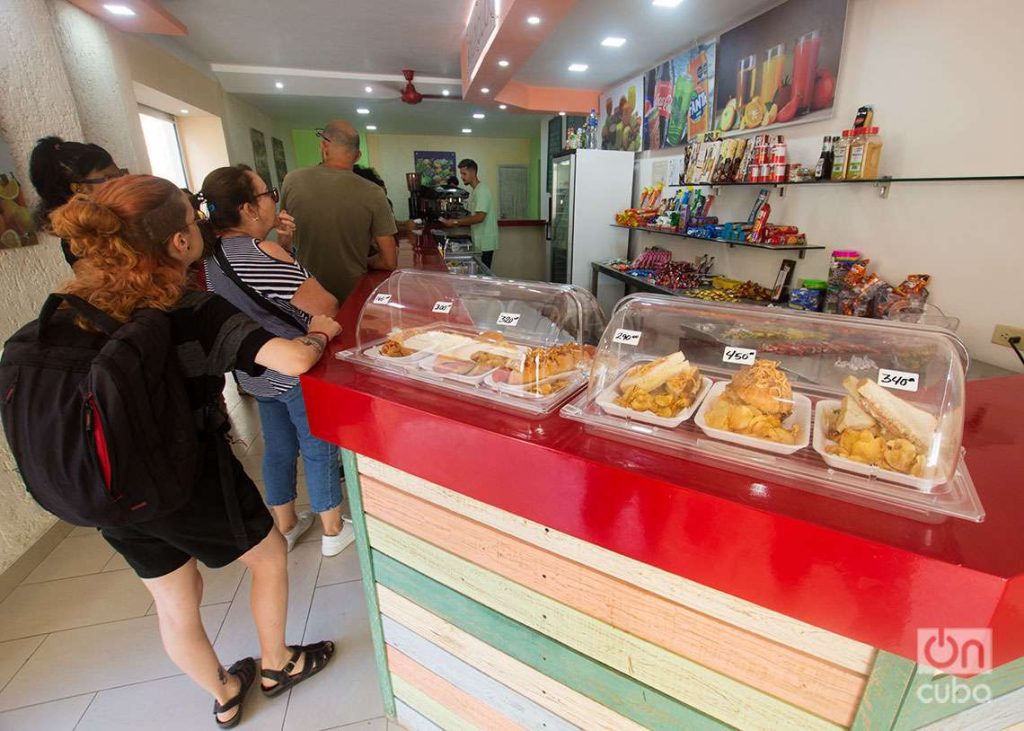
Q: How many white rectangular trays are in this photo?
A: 6